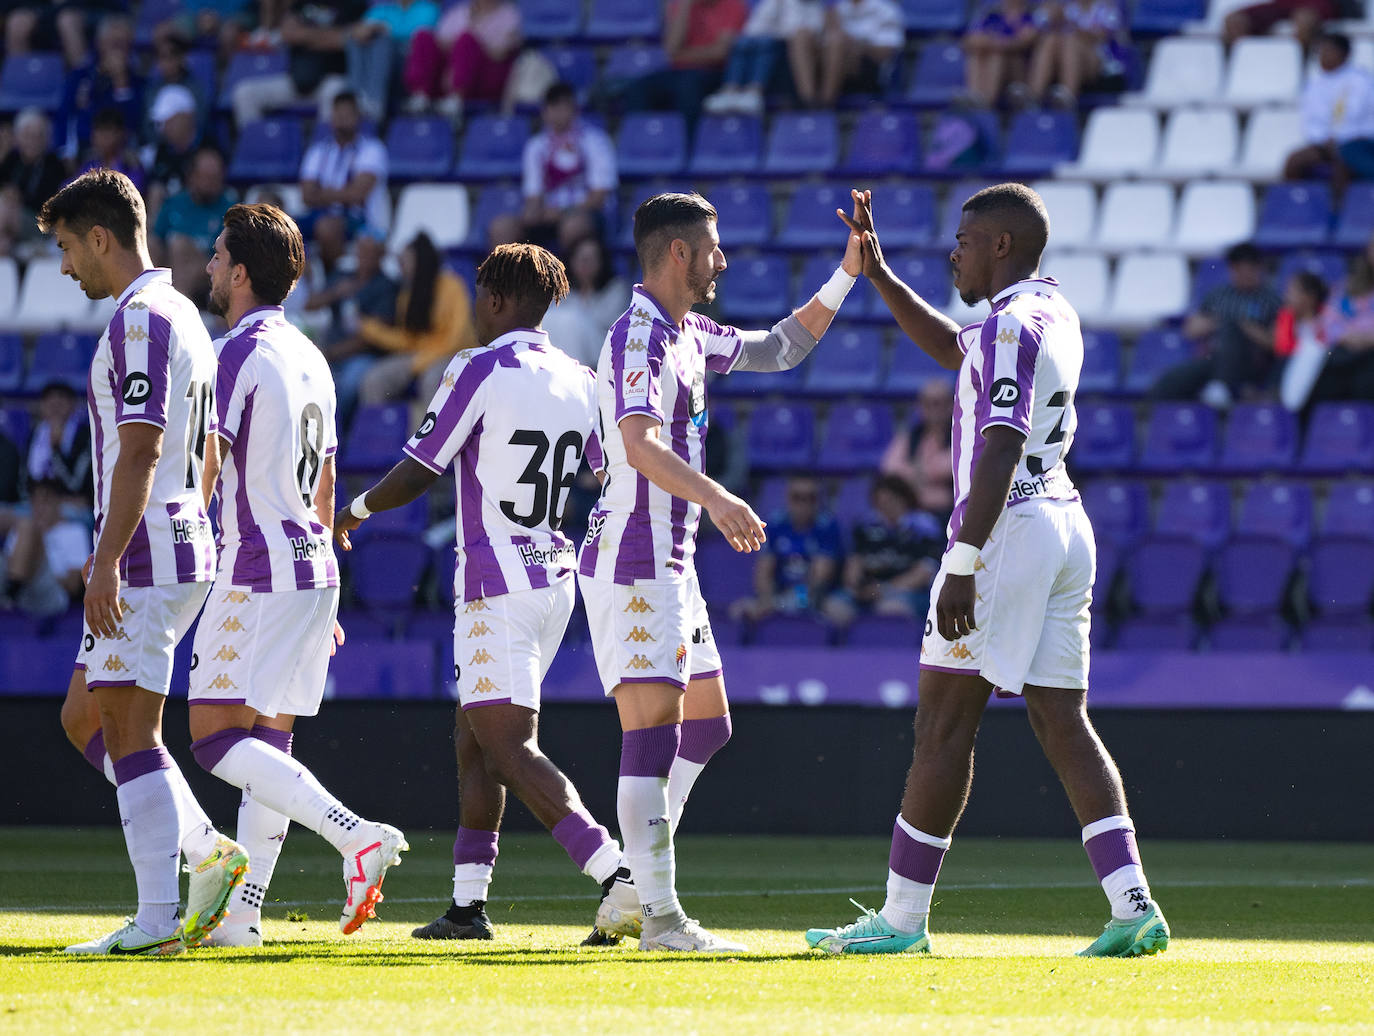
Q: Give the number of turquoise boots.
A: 2